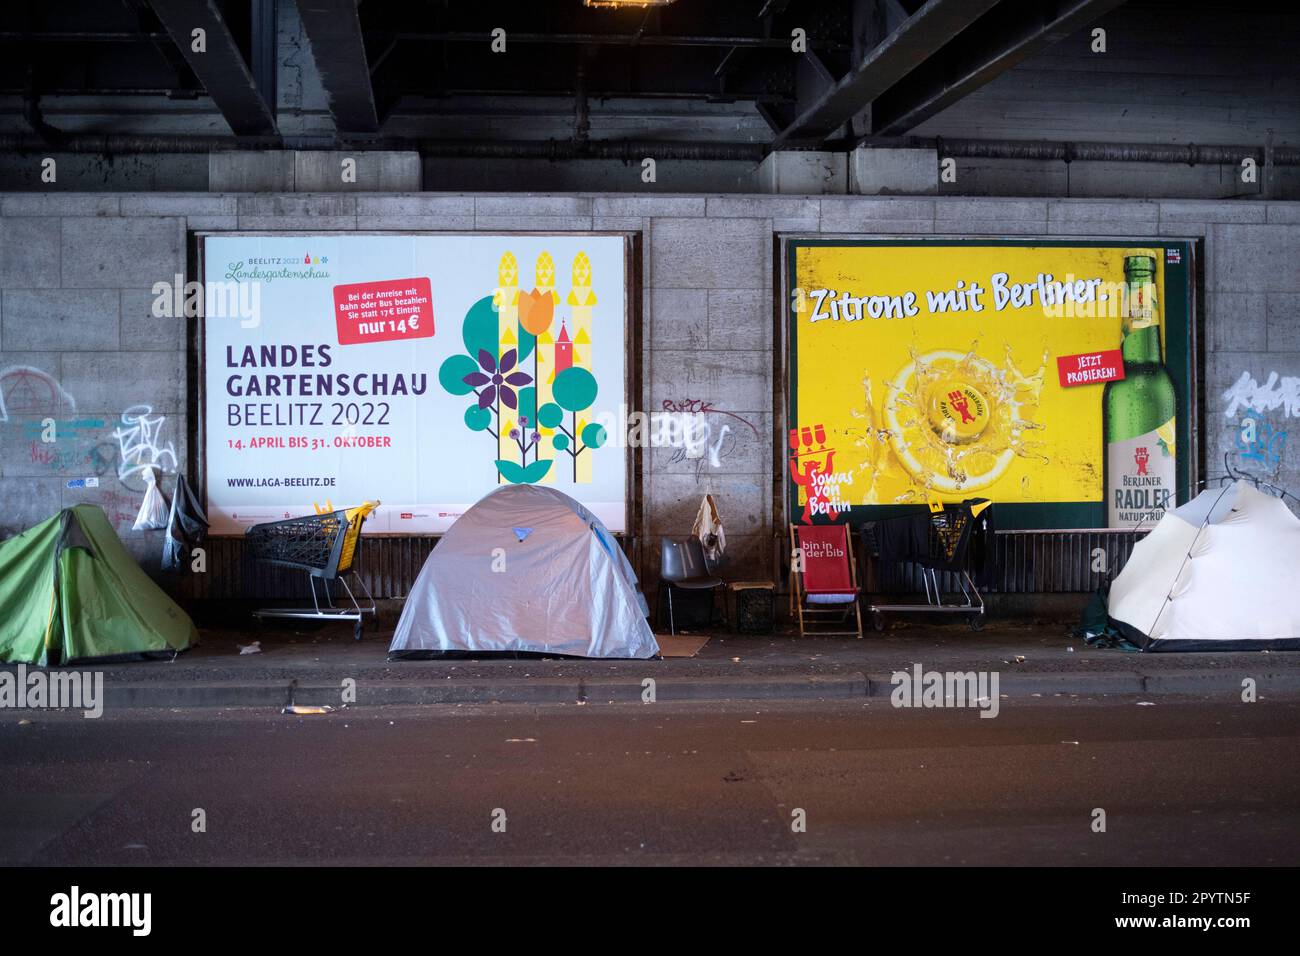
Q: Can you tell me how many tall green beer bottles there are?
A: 1